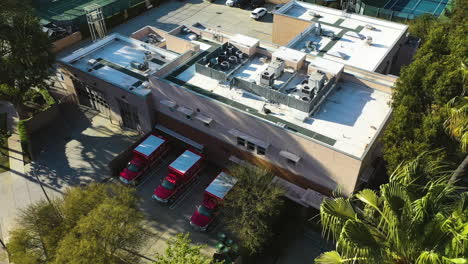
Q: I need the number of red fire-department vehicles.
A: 3